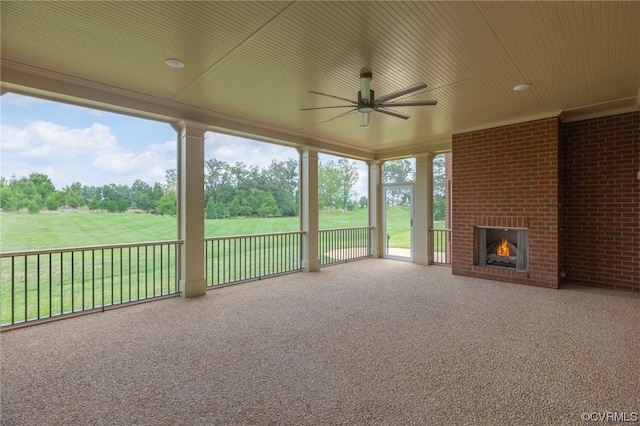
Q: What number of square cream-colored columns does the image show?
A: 4